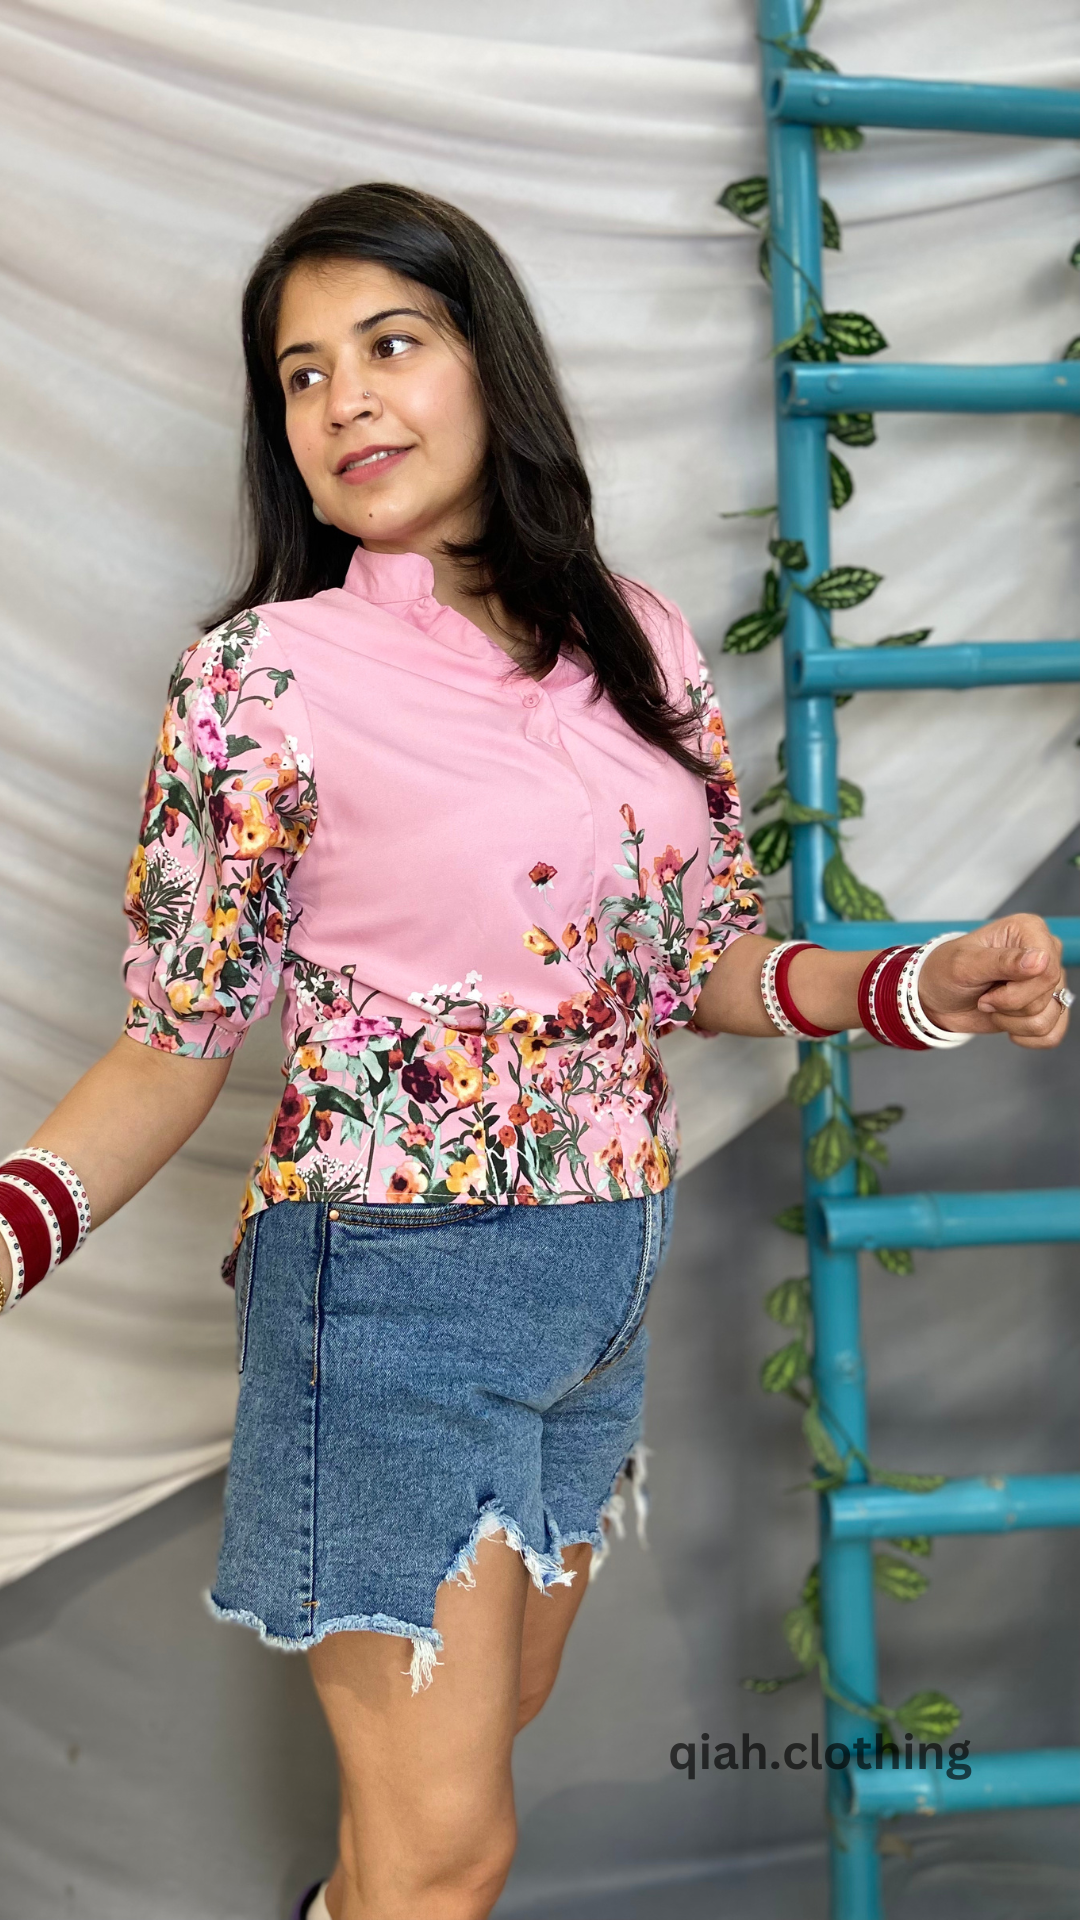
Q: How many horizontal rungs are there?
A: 7